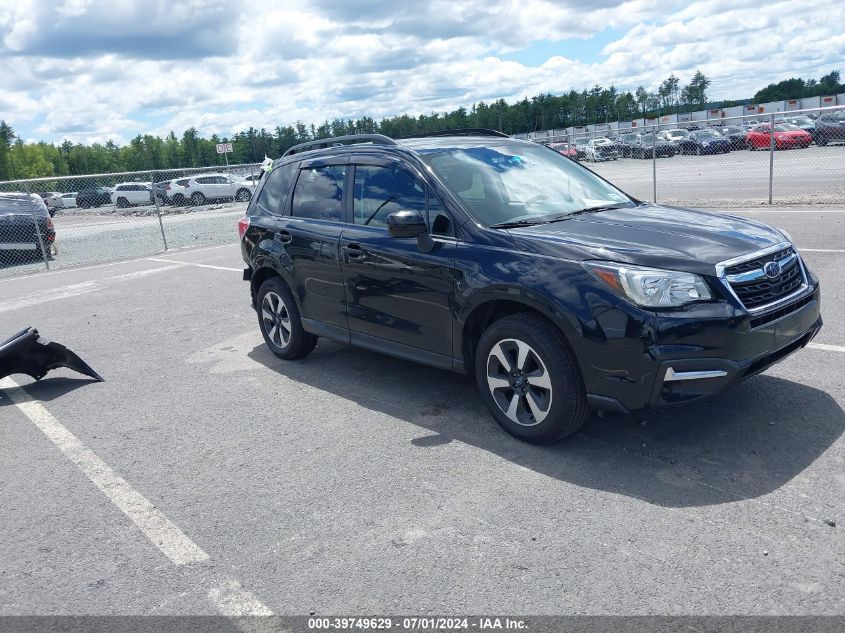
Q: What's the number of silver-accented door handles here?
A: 0